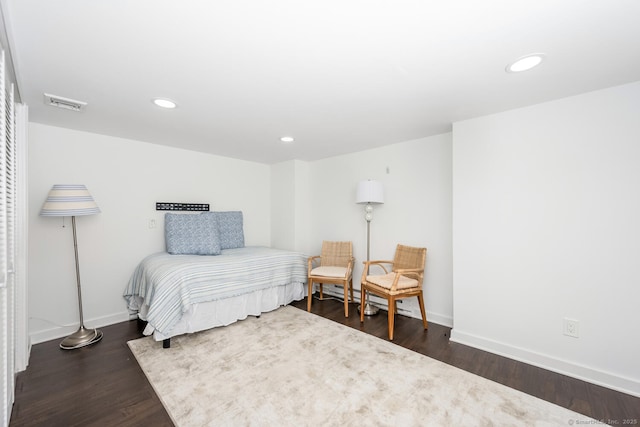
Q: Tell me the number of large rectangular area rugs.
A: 1